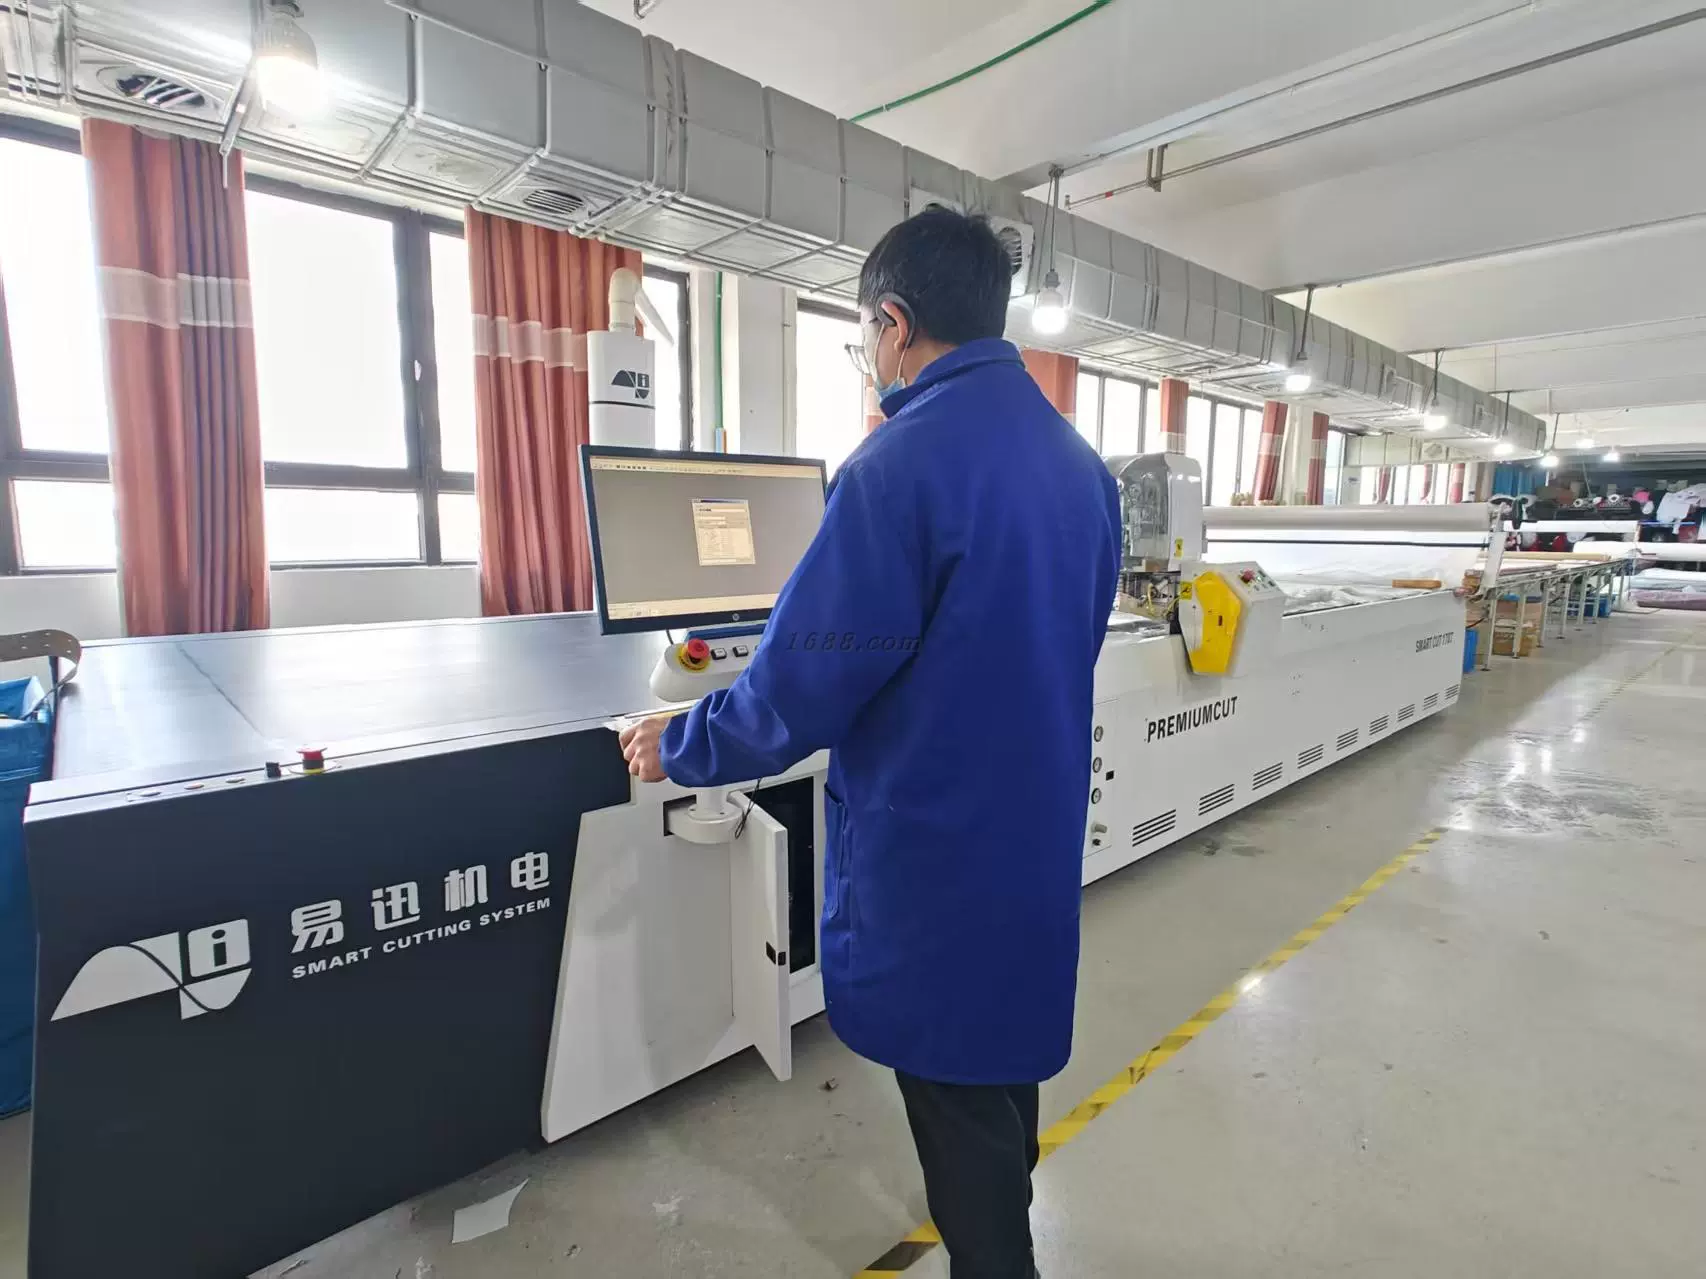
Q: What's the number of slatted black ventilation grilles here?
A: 9